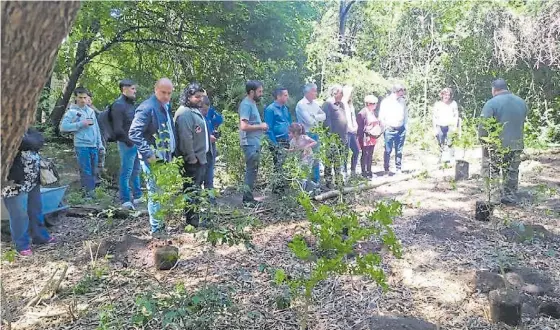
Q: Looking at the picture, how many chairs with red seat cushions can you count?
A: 0